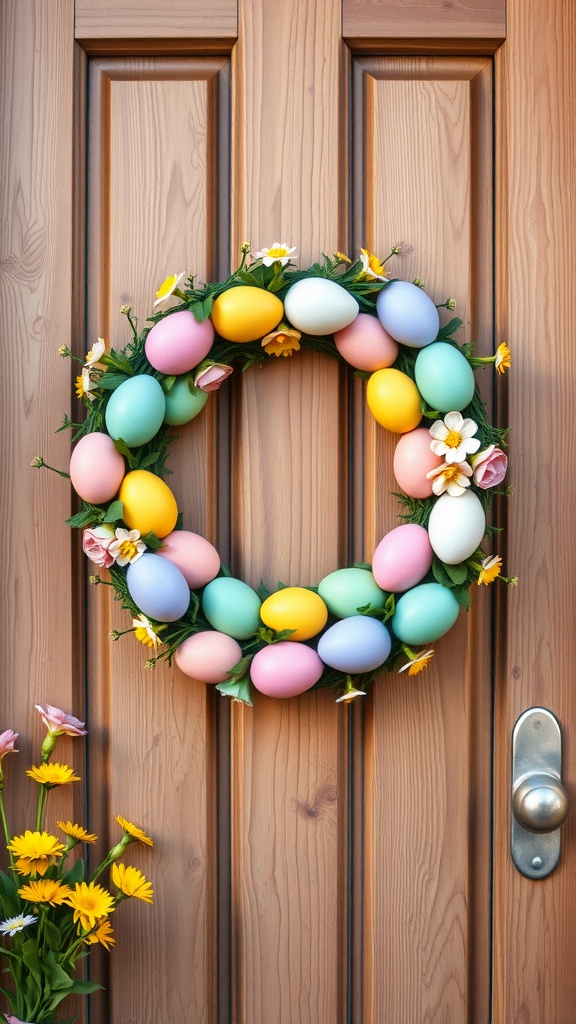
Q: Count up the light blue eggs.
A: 3